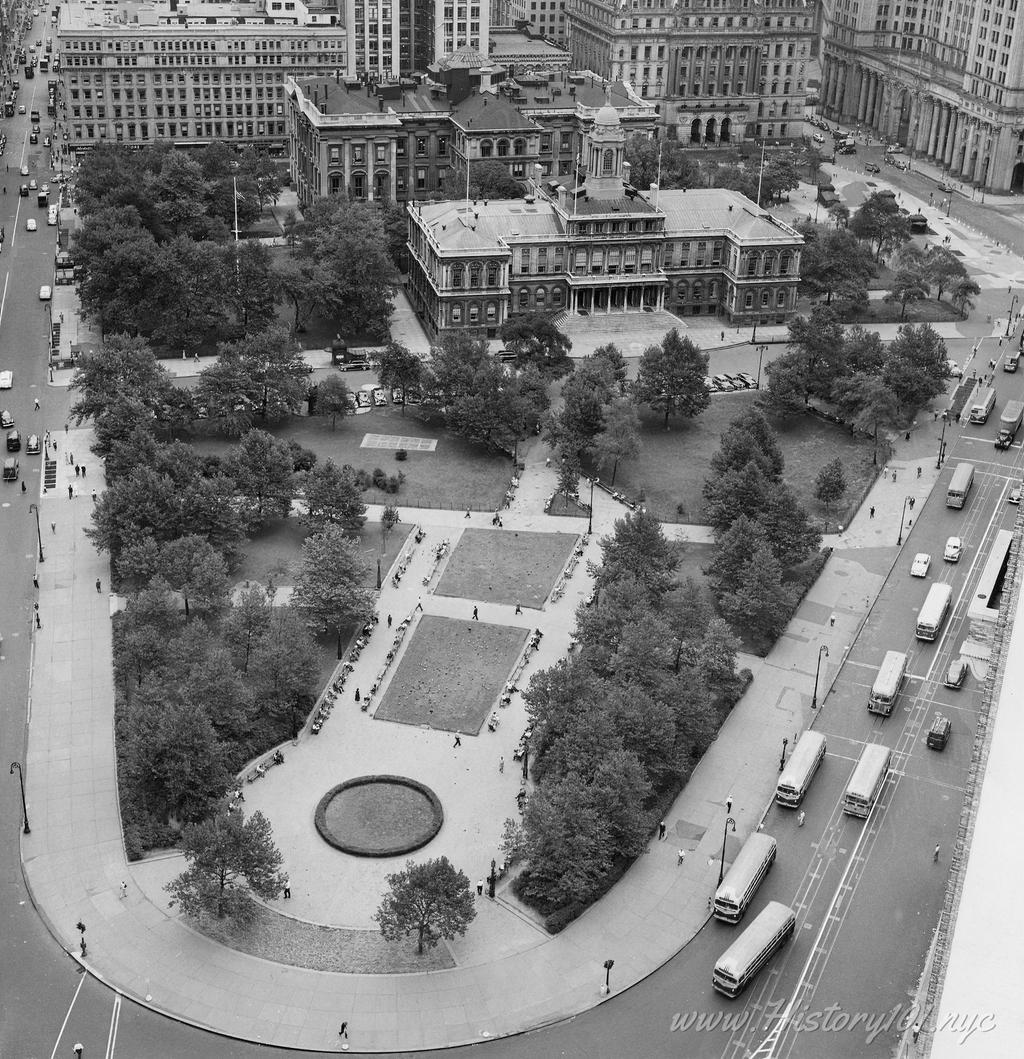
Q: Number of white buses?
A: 8